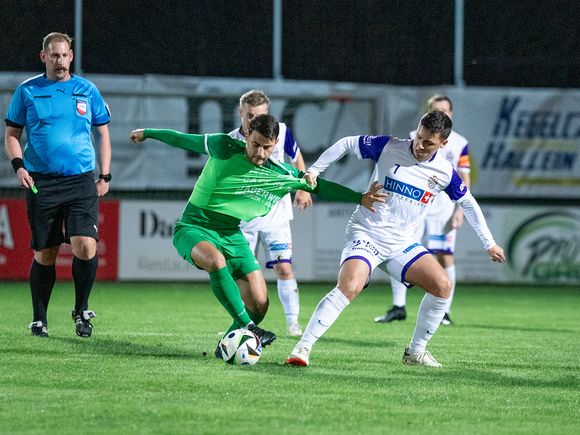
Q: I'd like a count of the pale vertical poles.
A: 3